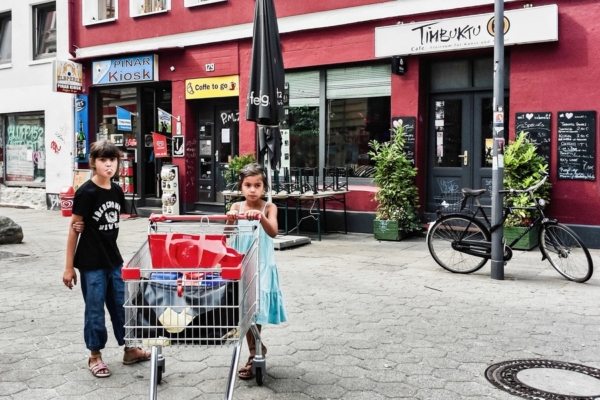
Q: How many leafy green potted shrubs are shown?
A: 3